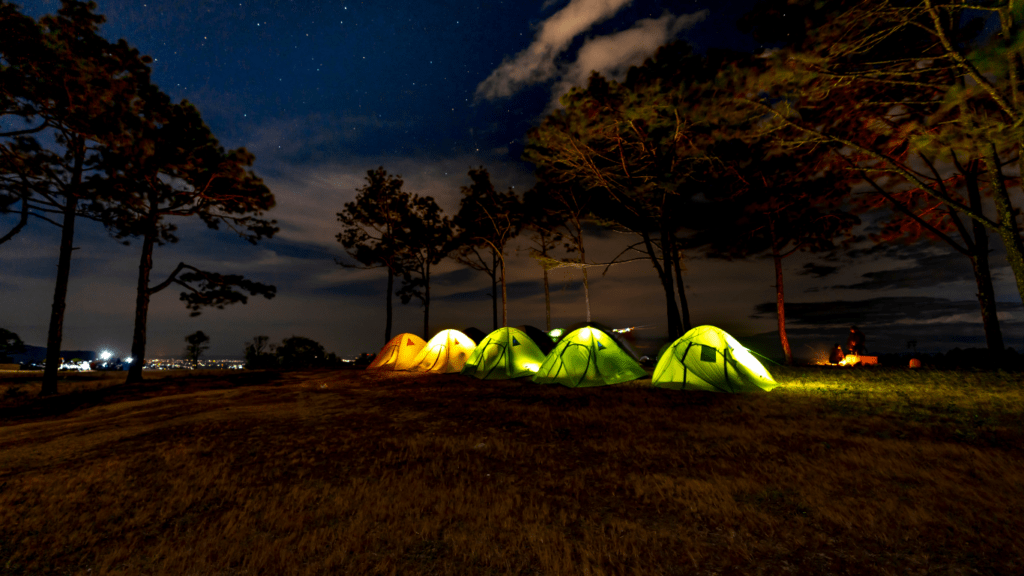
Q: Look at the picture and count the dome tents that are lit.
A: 5